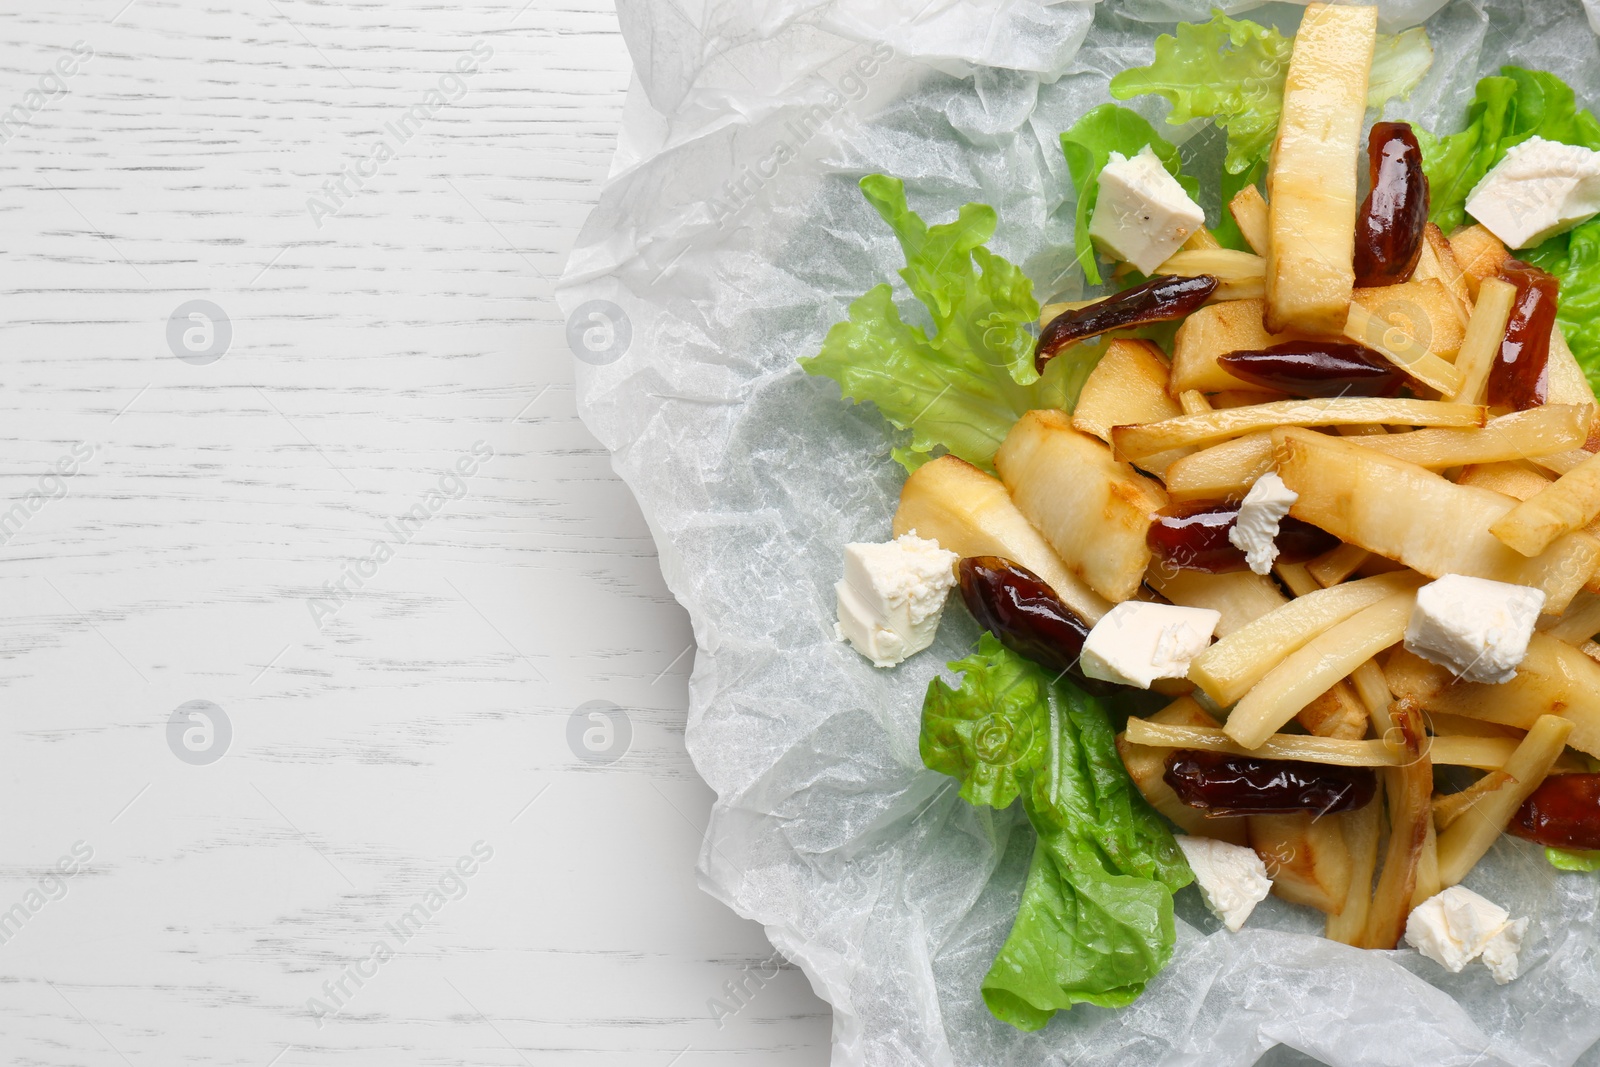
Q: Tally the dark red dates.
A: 8